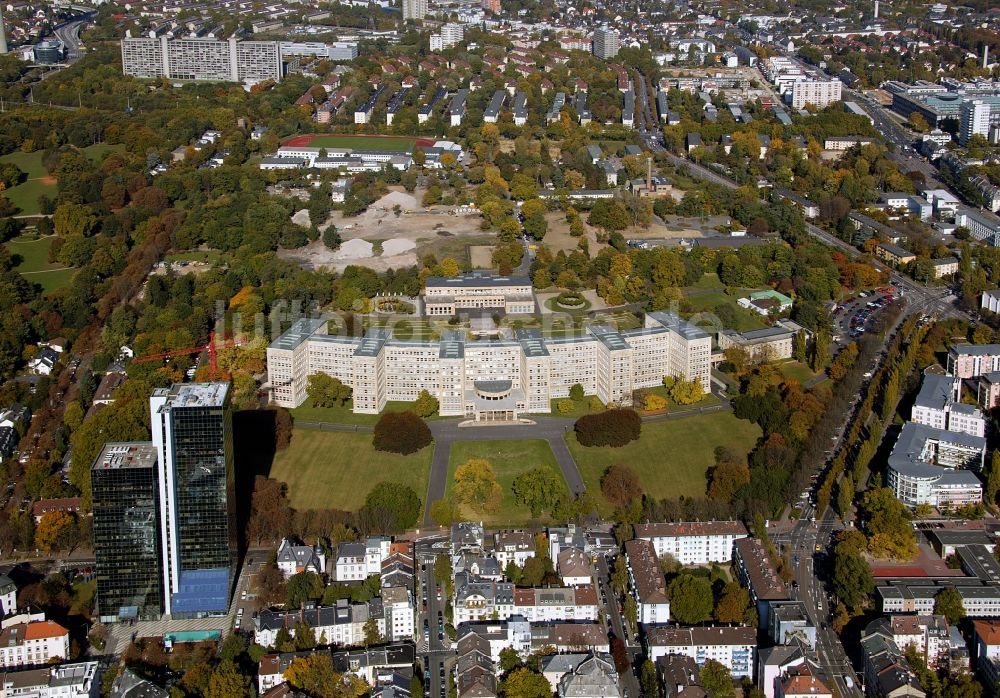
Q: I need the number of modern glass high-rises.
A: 2